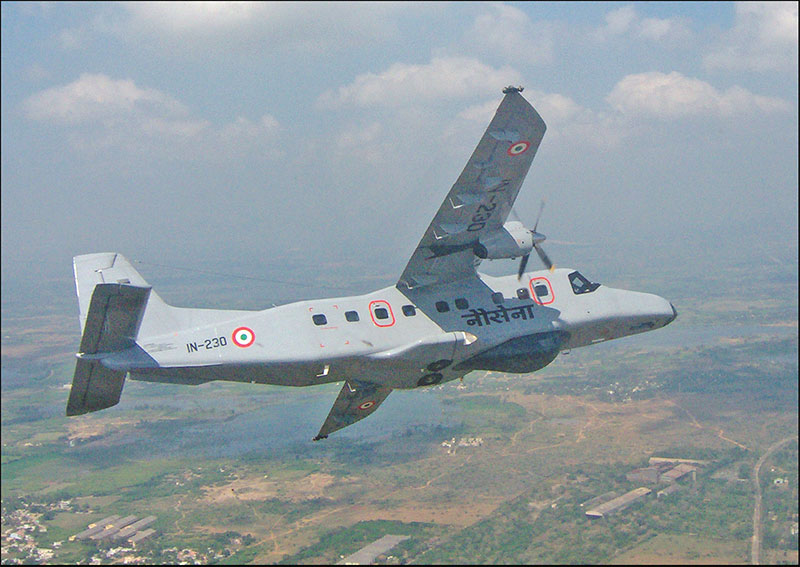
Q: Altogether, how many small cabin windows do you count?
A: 9